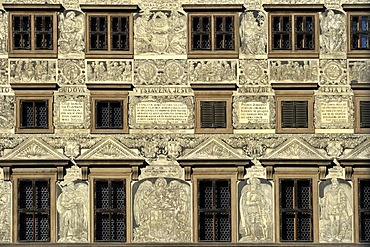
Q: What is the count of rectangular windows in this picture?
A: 15